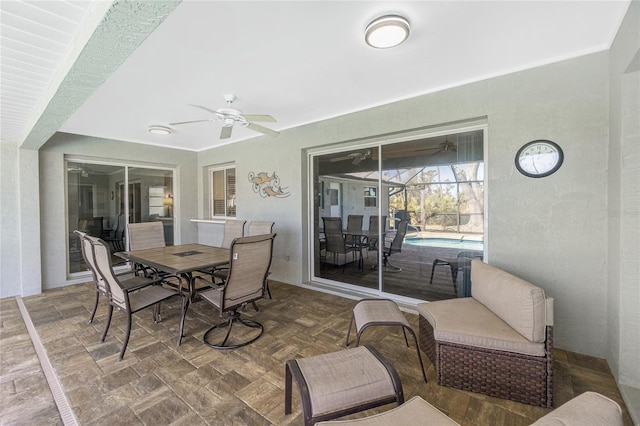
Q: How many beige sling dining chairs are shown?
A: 6